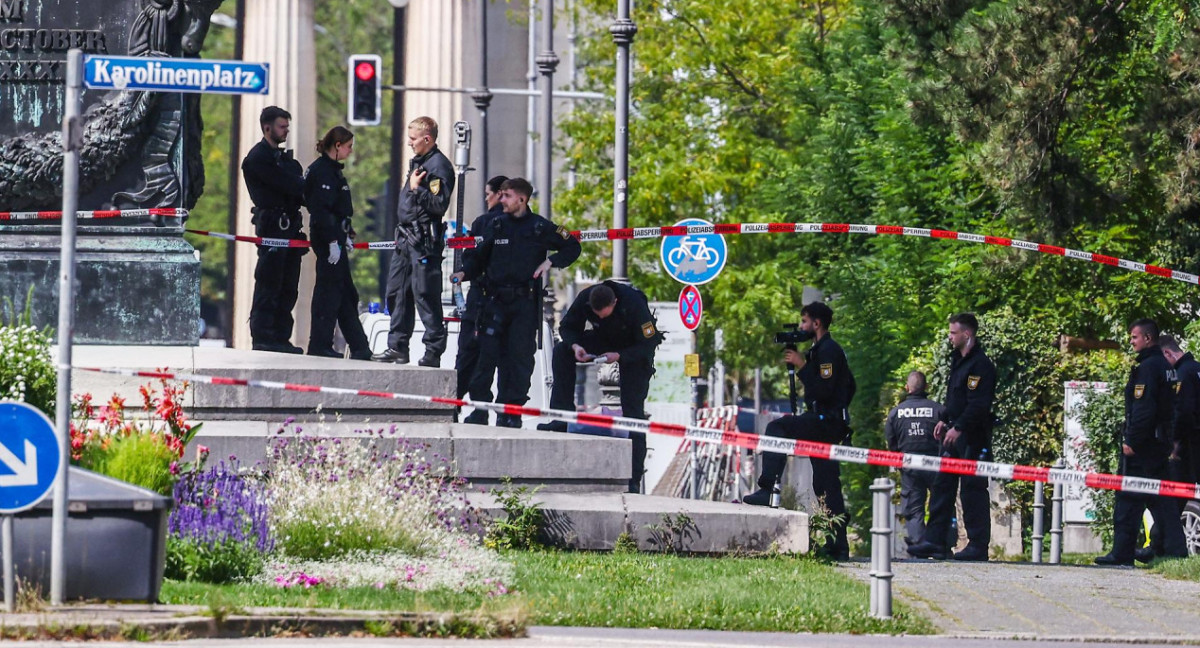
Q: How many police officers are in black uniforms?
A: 11